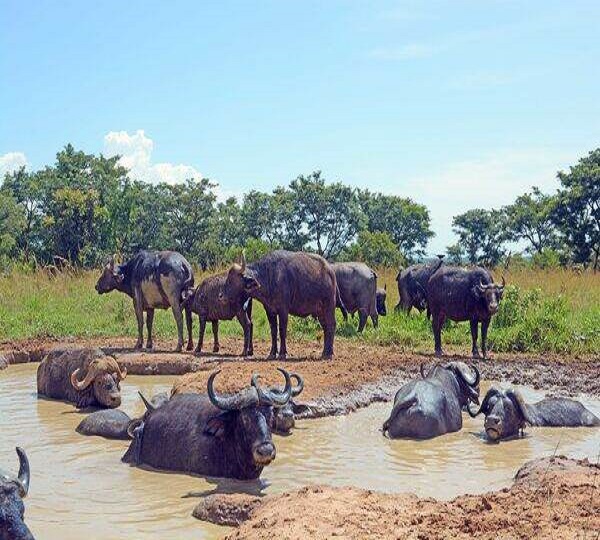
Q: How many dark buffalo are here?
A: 13